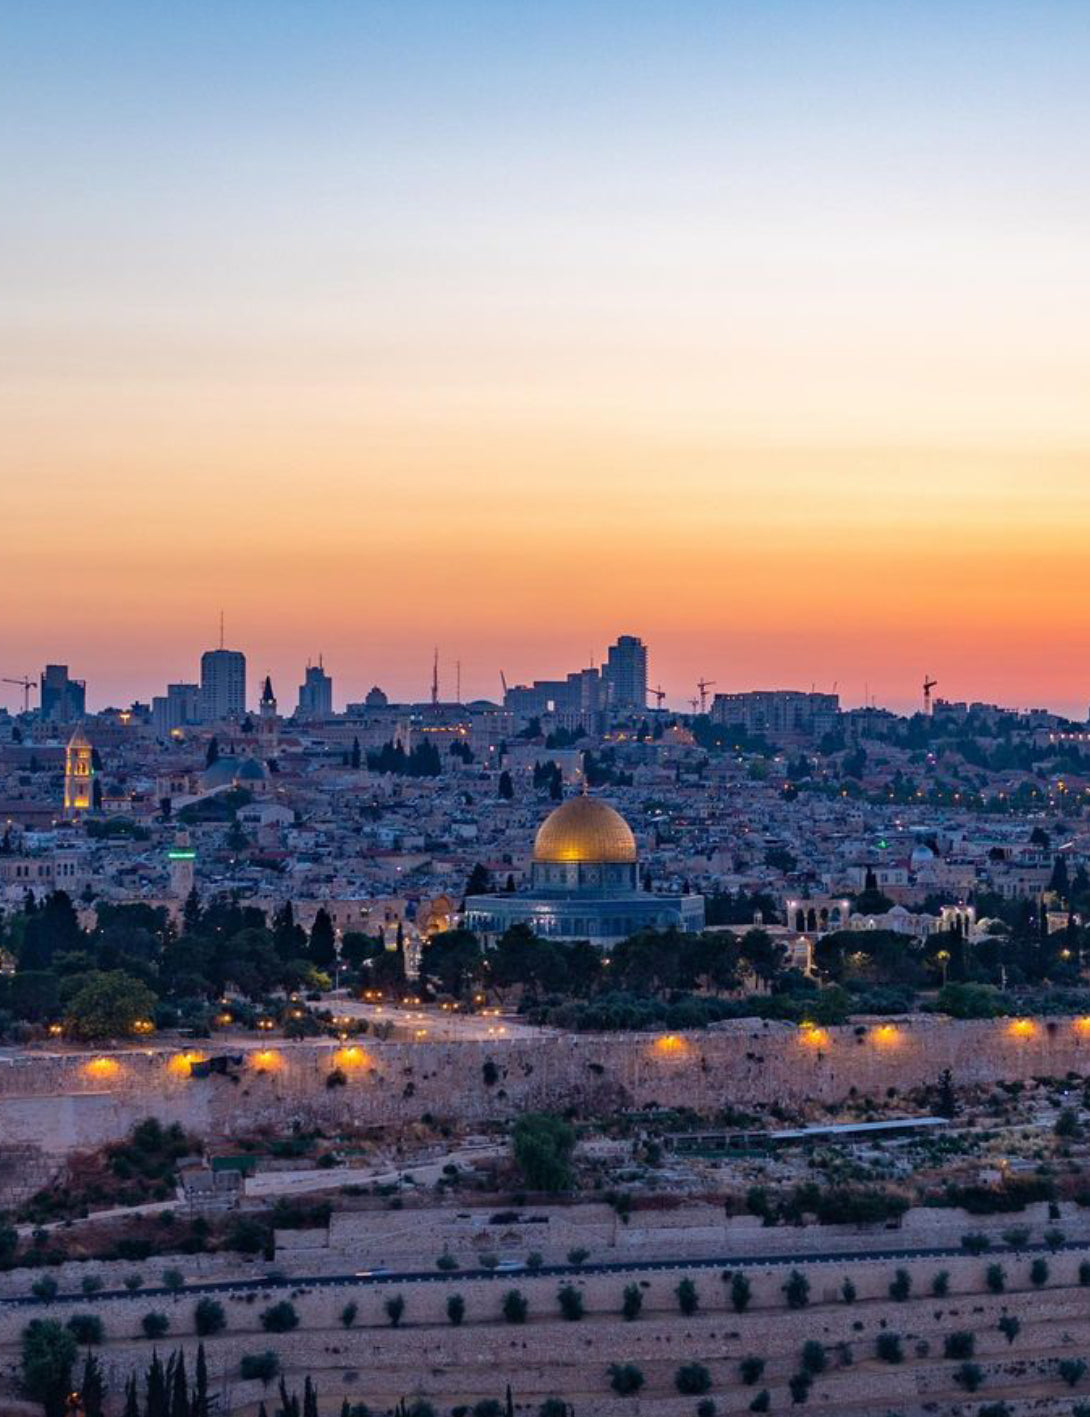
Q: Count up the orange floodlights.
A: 9